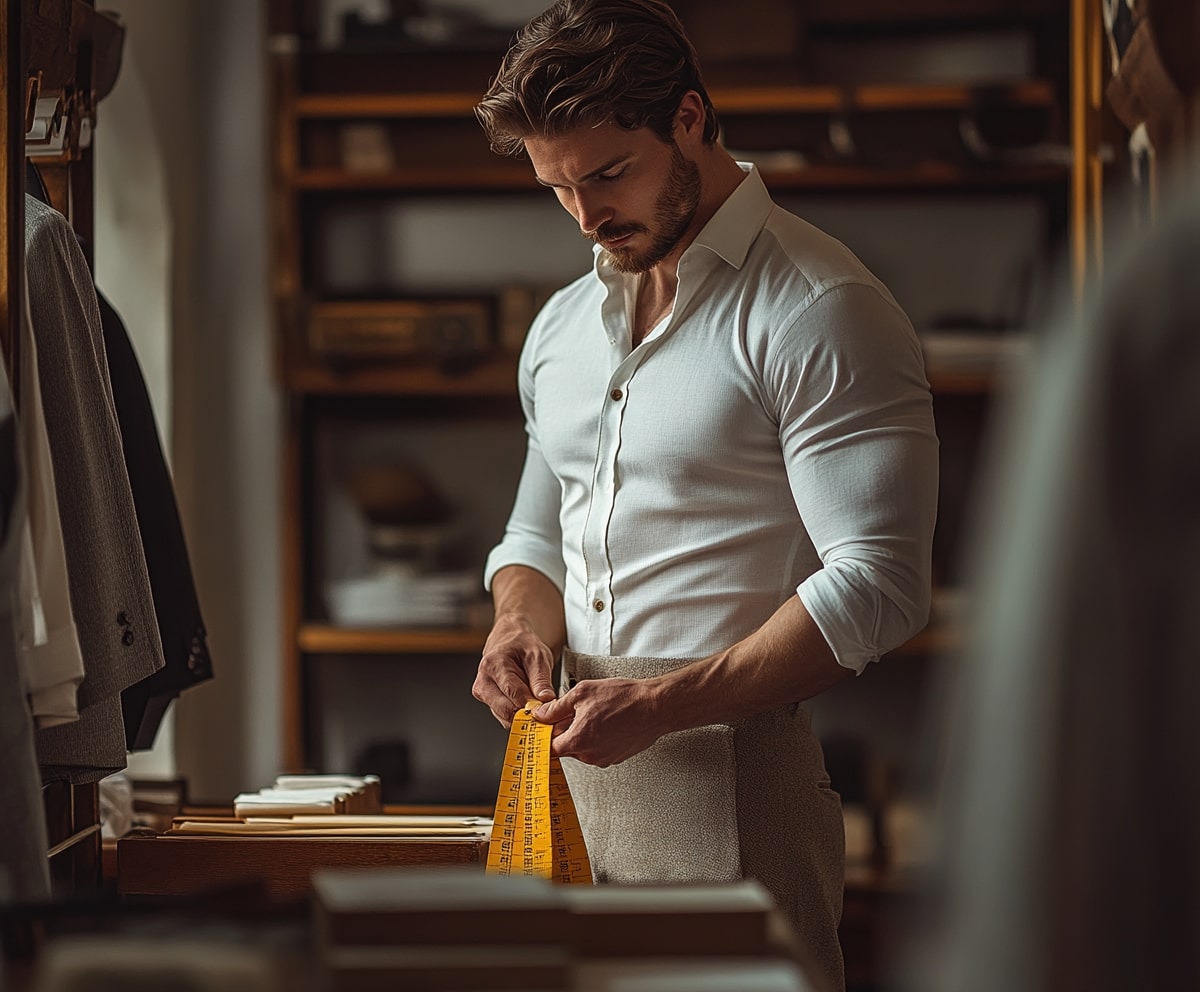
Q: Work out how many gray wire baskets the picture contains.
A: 0